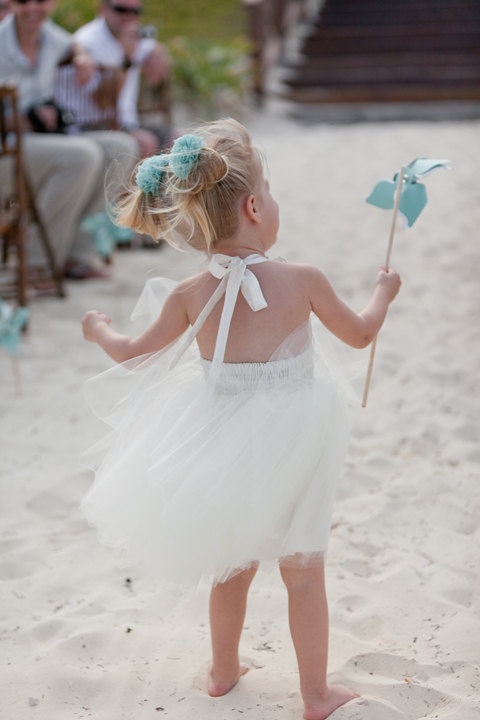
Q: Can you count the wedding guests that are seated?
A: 2